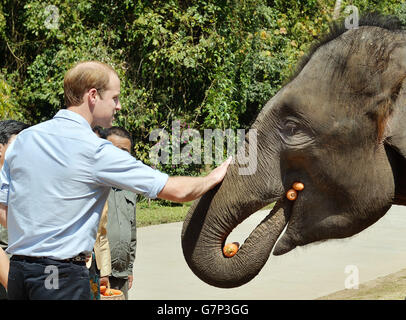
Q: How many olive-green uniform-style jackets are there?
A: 1